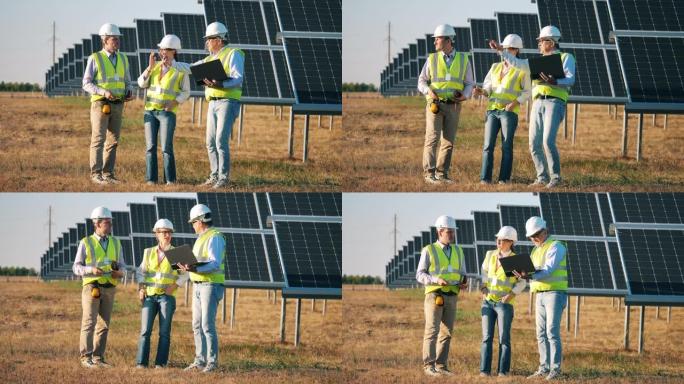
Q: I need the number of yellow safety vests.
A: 12